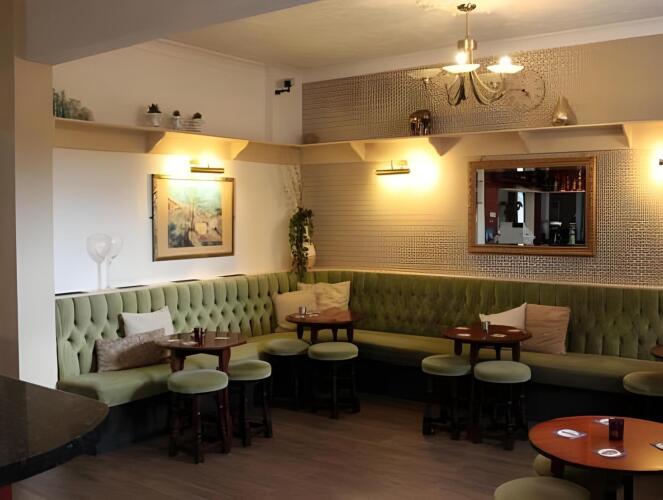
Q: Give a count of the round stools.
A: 9